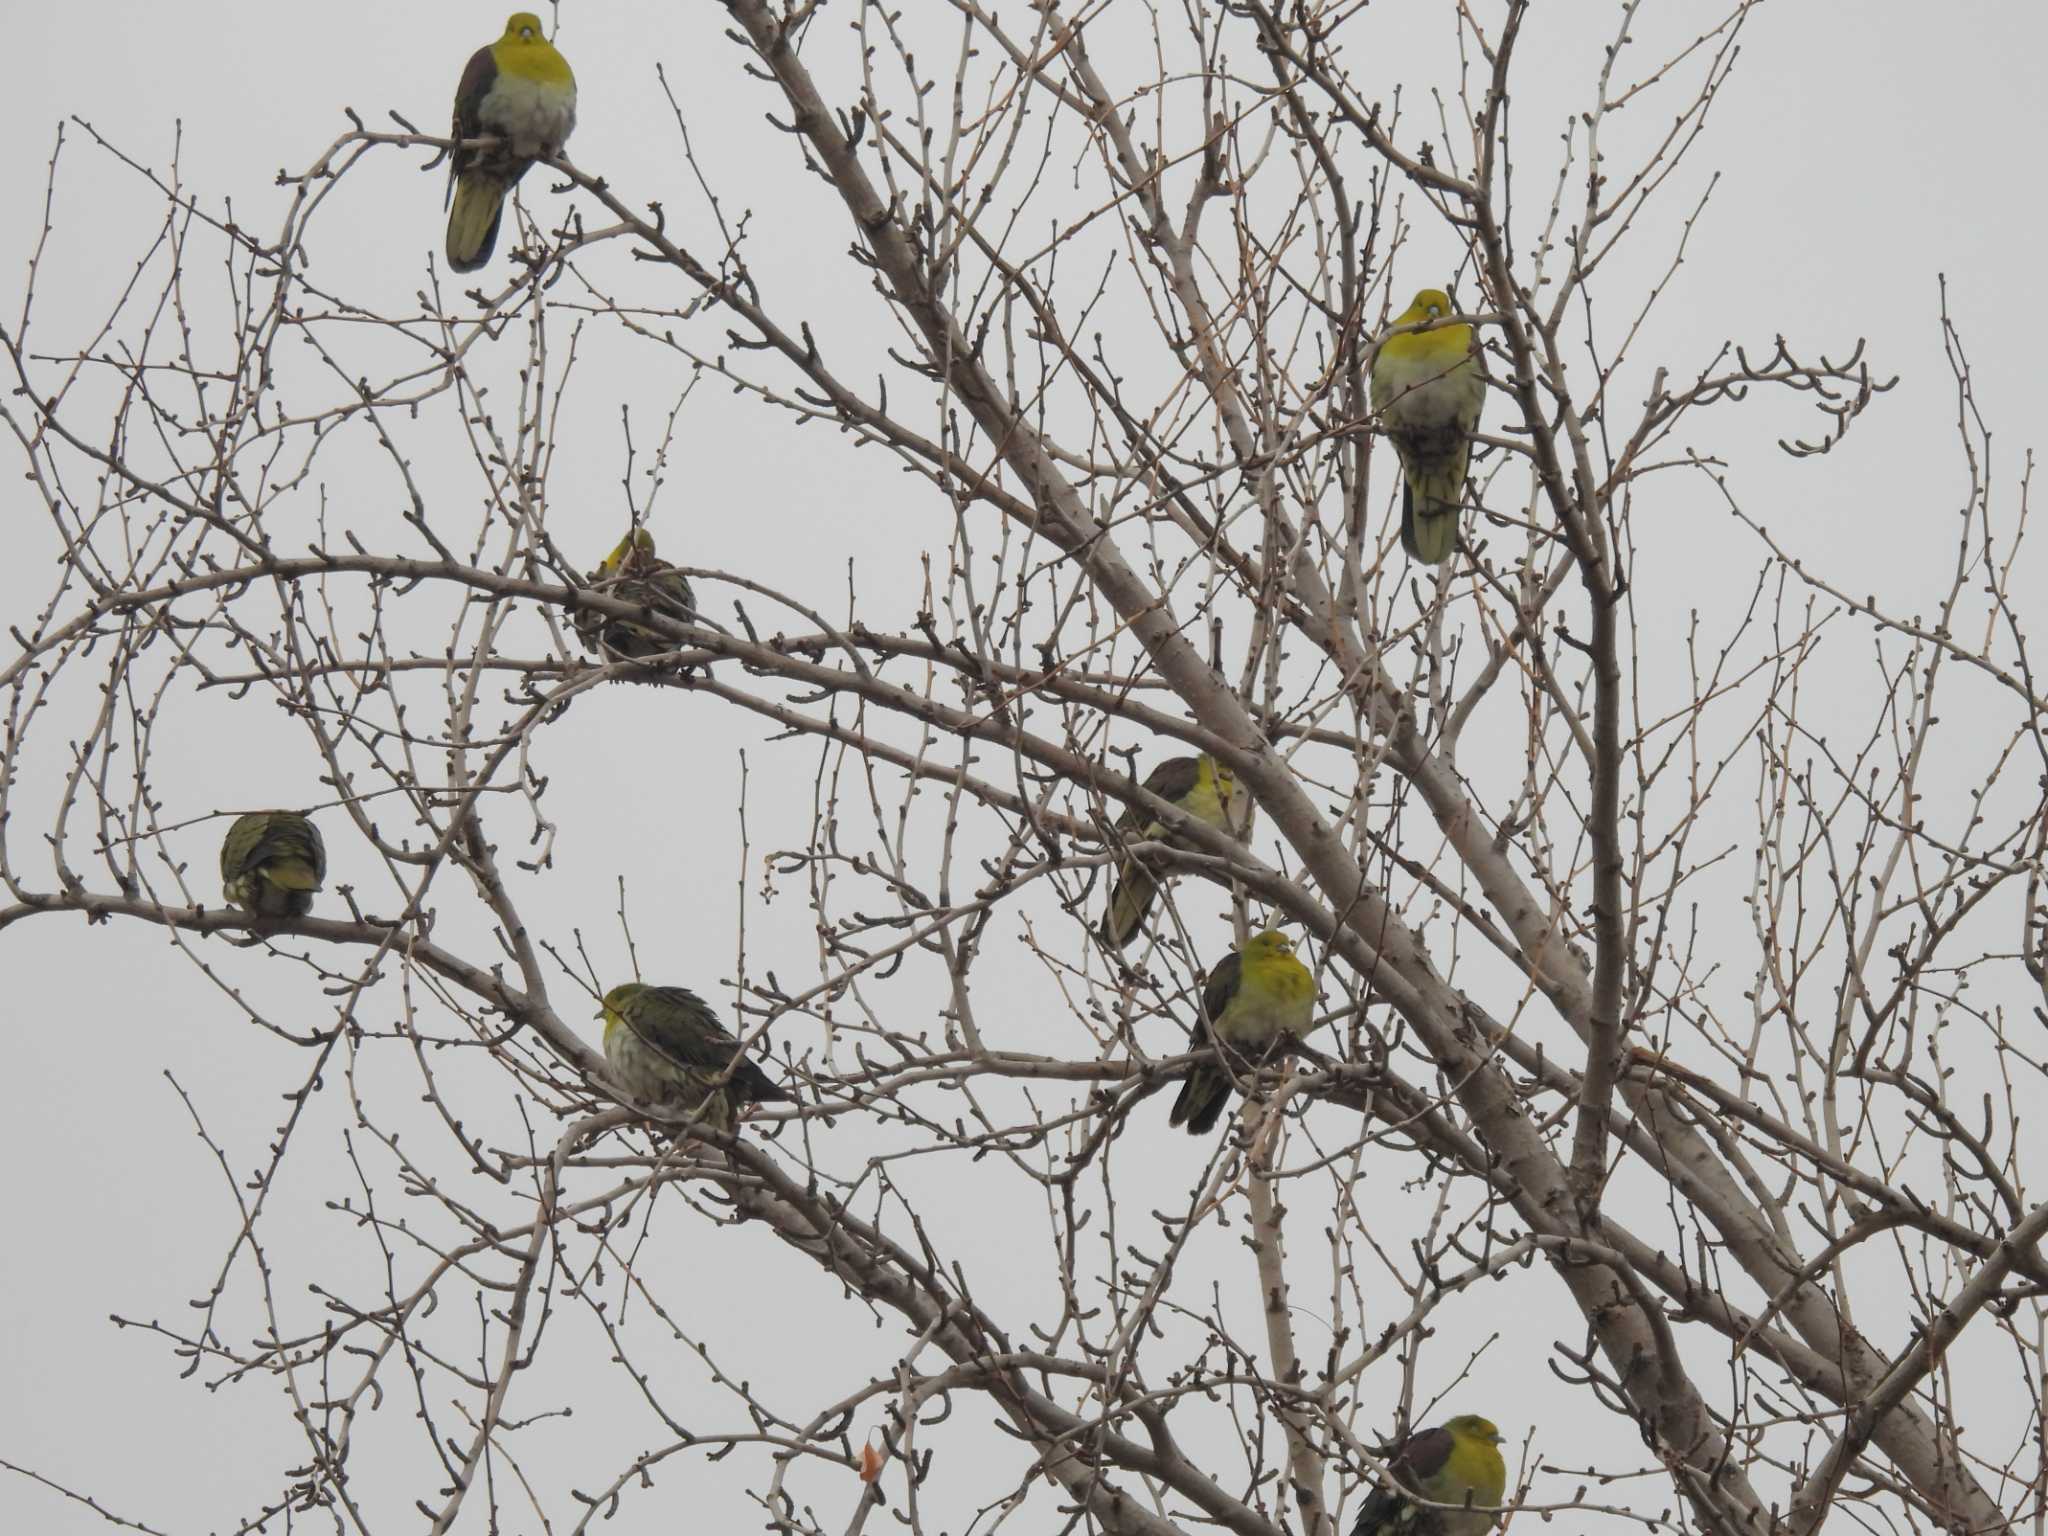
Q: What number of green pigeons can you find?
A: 8